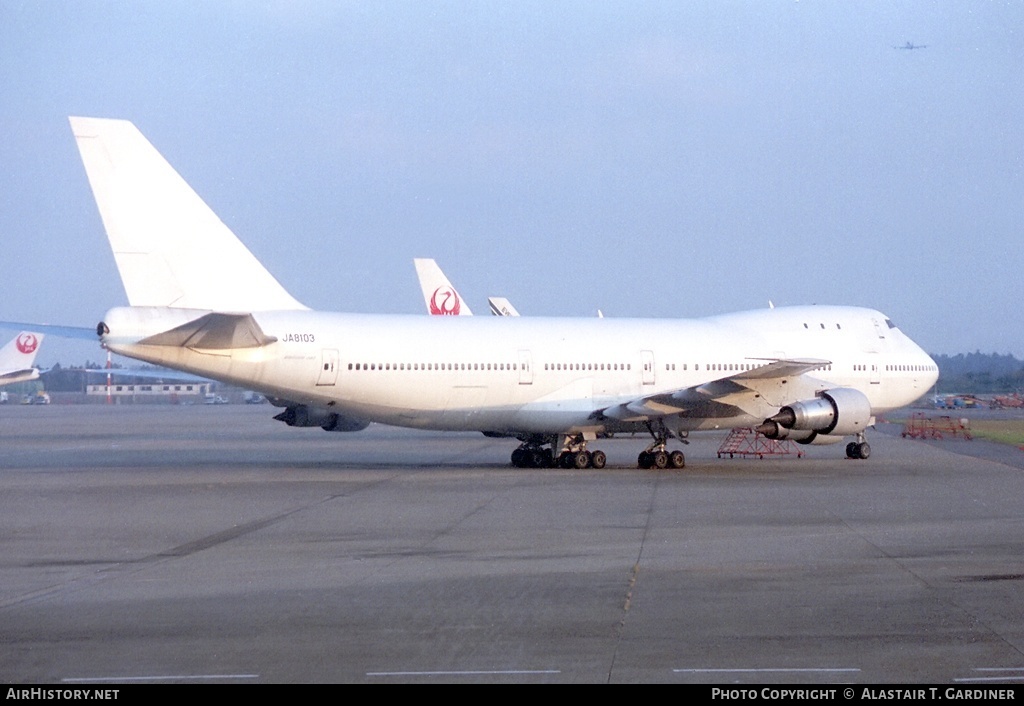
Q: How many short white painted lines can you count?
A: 5